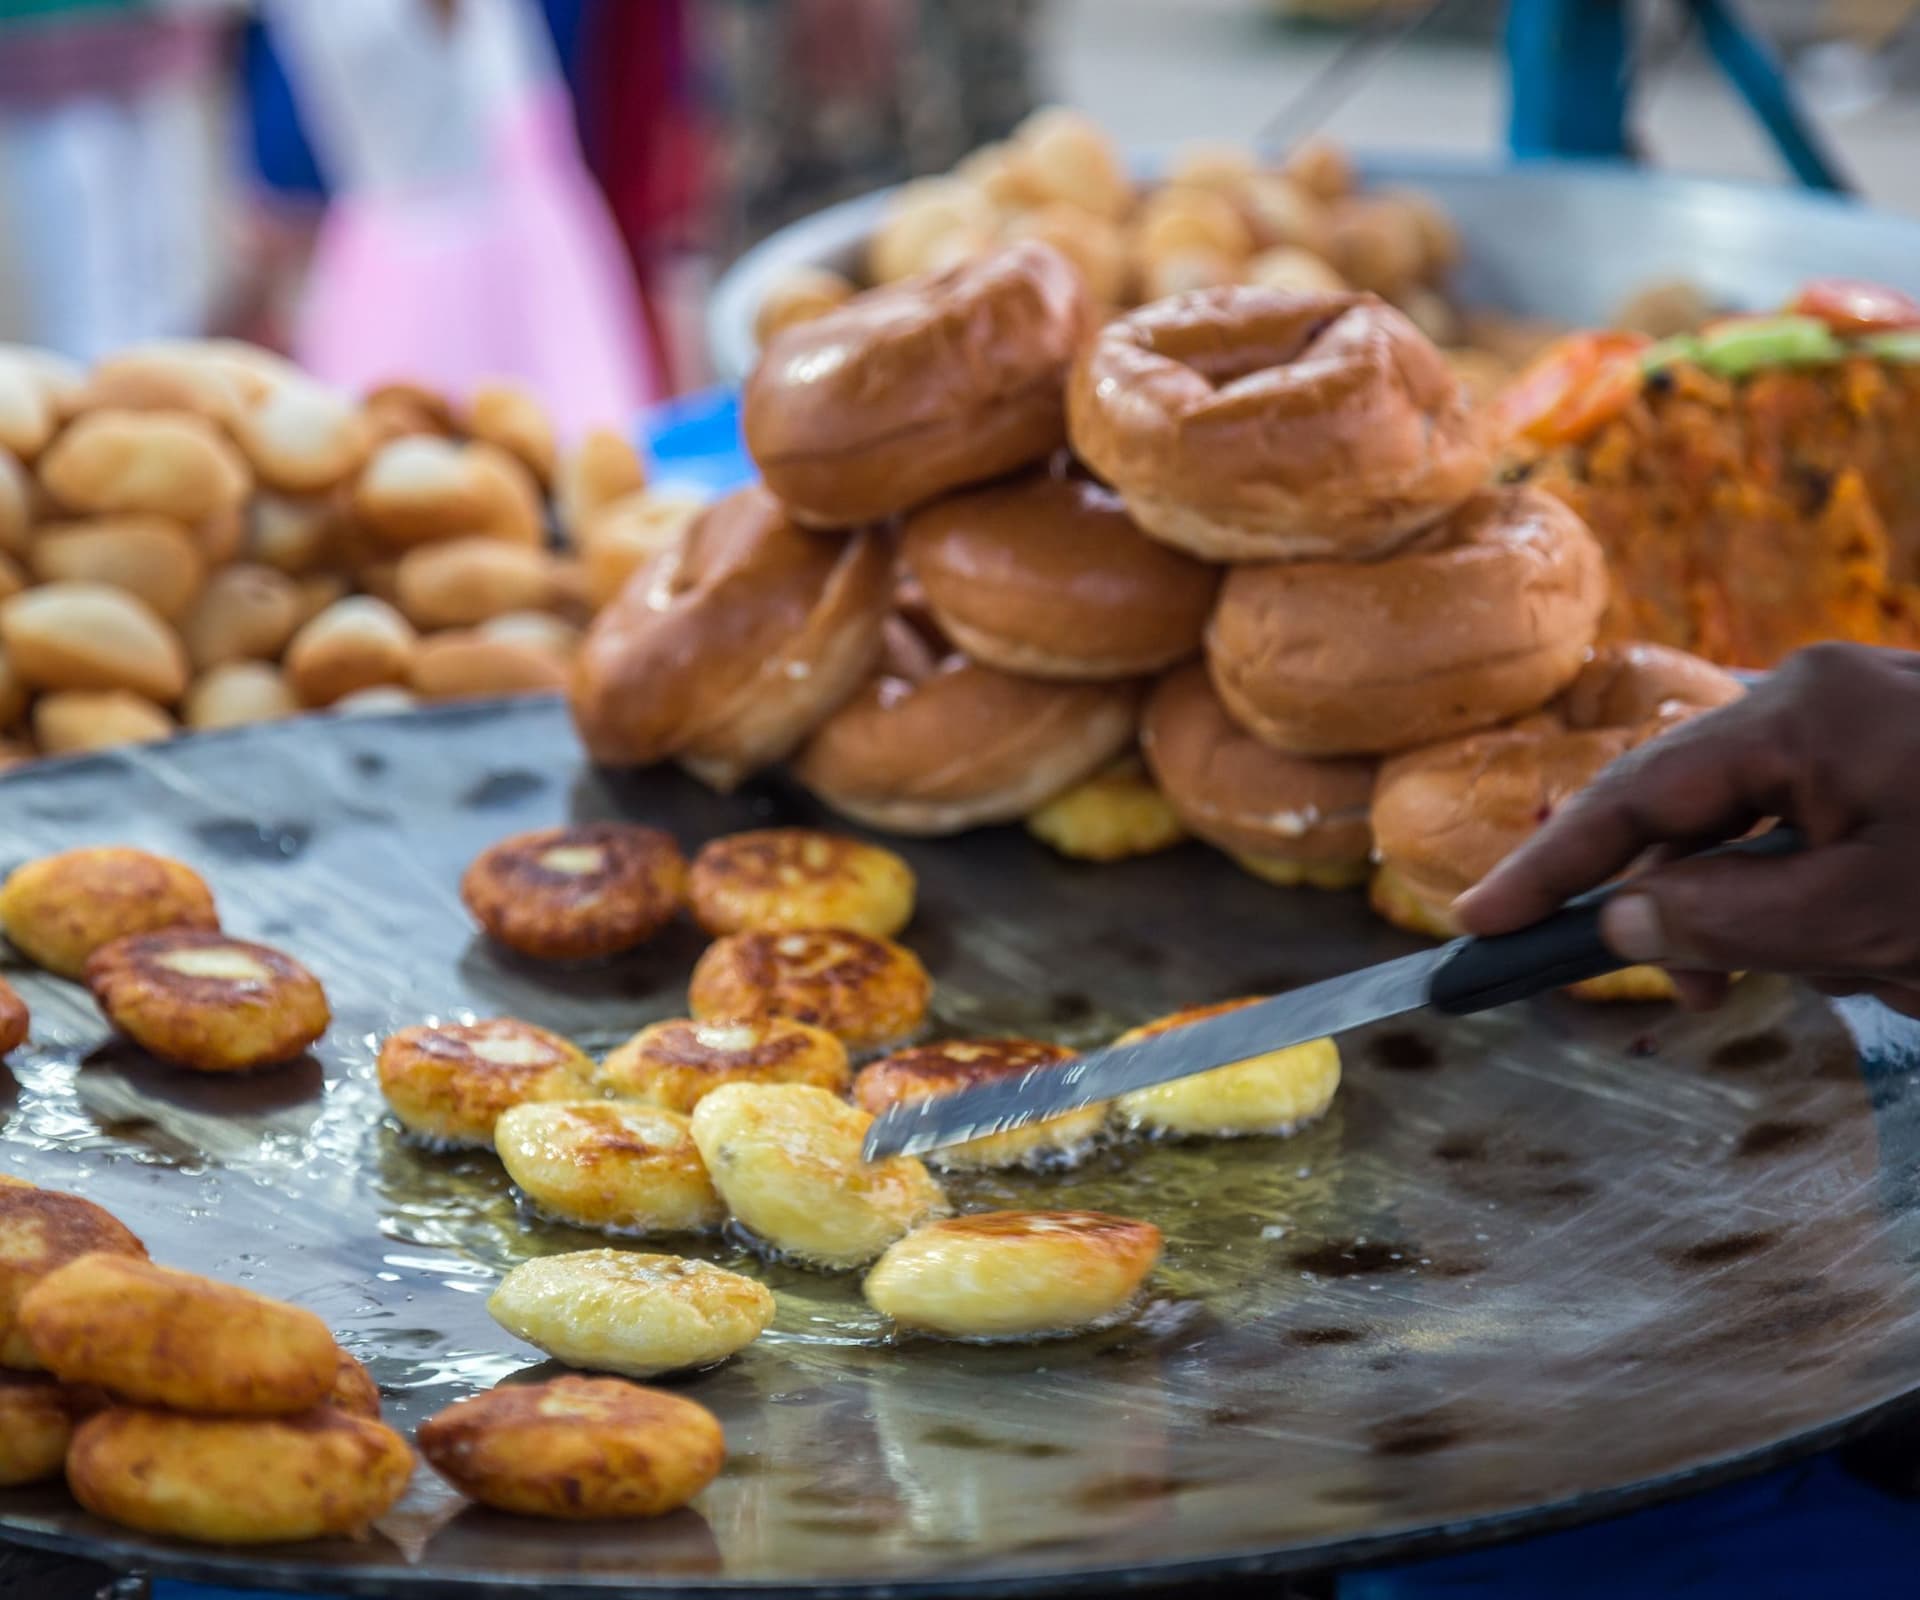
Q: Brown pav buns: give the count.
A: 9